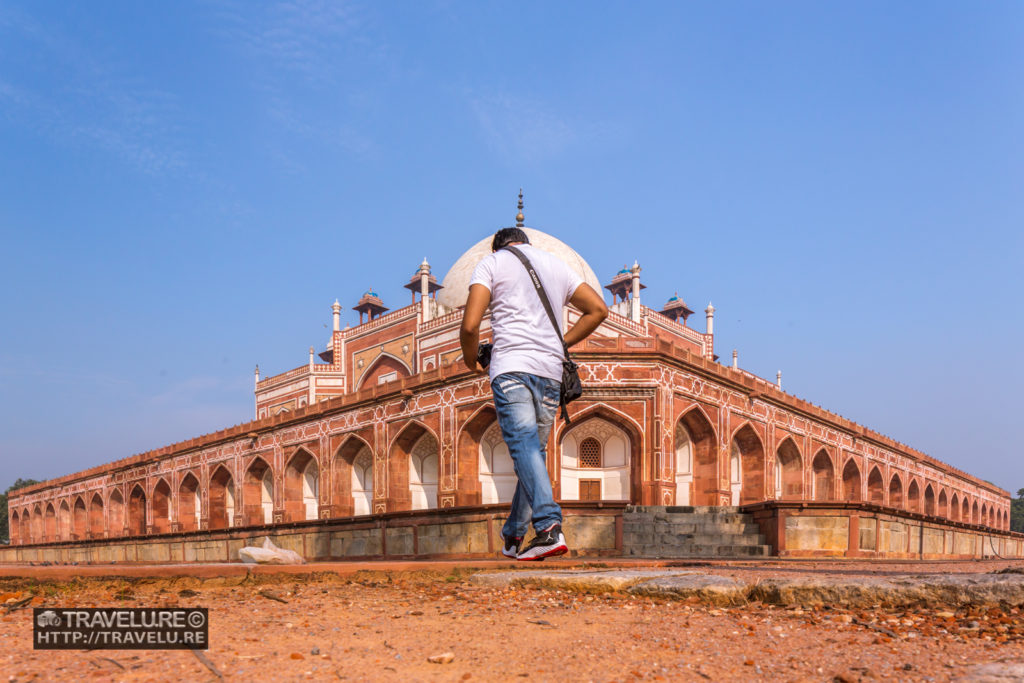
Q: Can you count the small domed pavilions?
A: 4